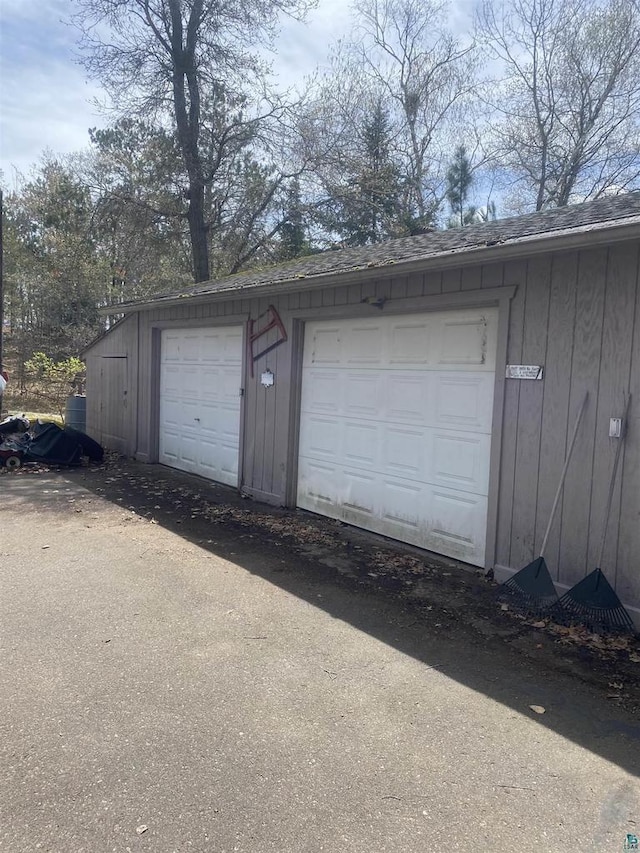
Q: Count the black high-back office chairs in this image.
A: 0